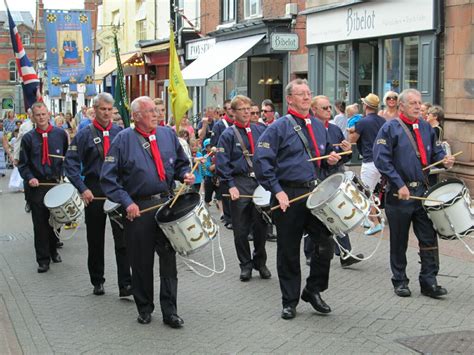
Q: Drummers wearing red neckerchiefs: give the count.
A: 7